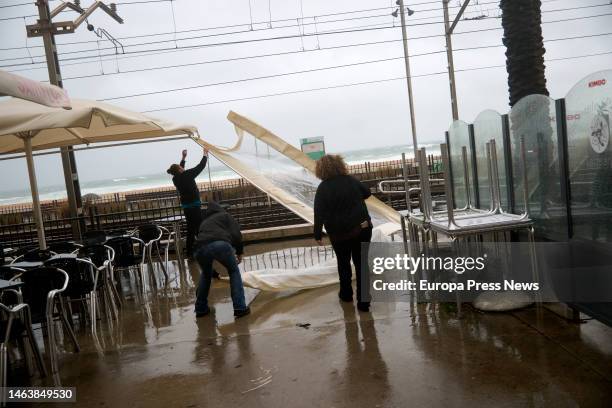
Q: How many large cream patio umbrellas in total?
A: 1